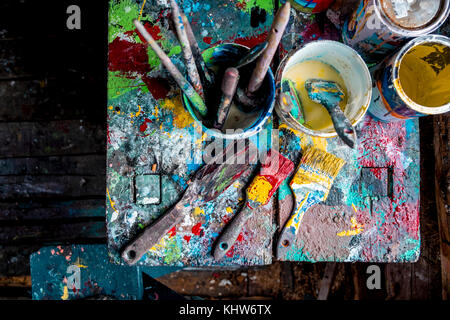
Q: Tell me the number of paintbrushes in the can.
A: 5